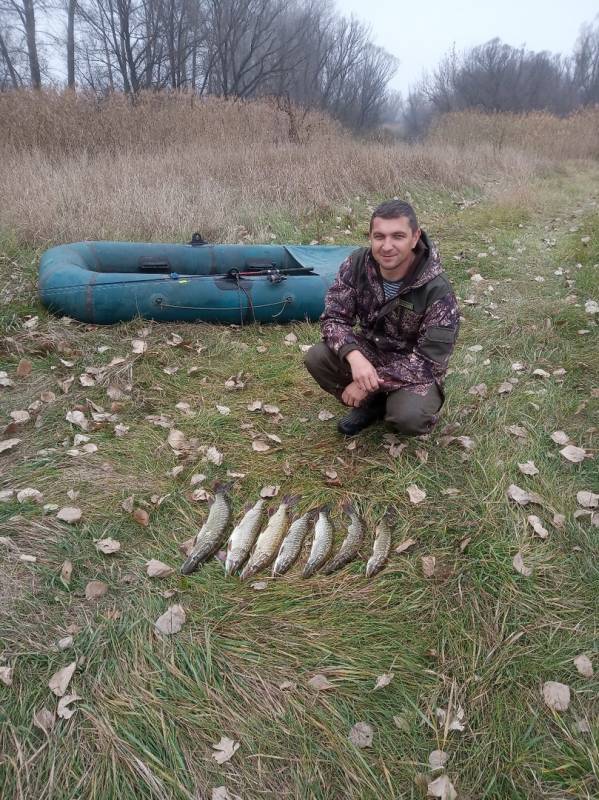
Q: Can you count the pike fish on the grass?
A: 7